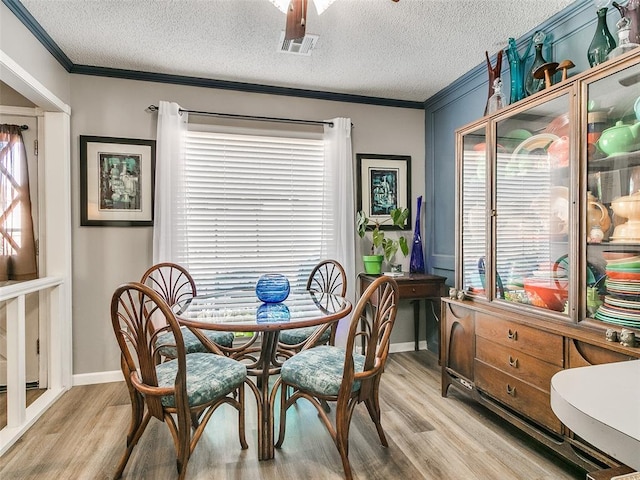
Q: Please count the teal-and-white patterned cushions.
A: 4